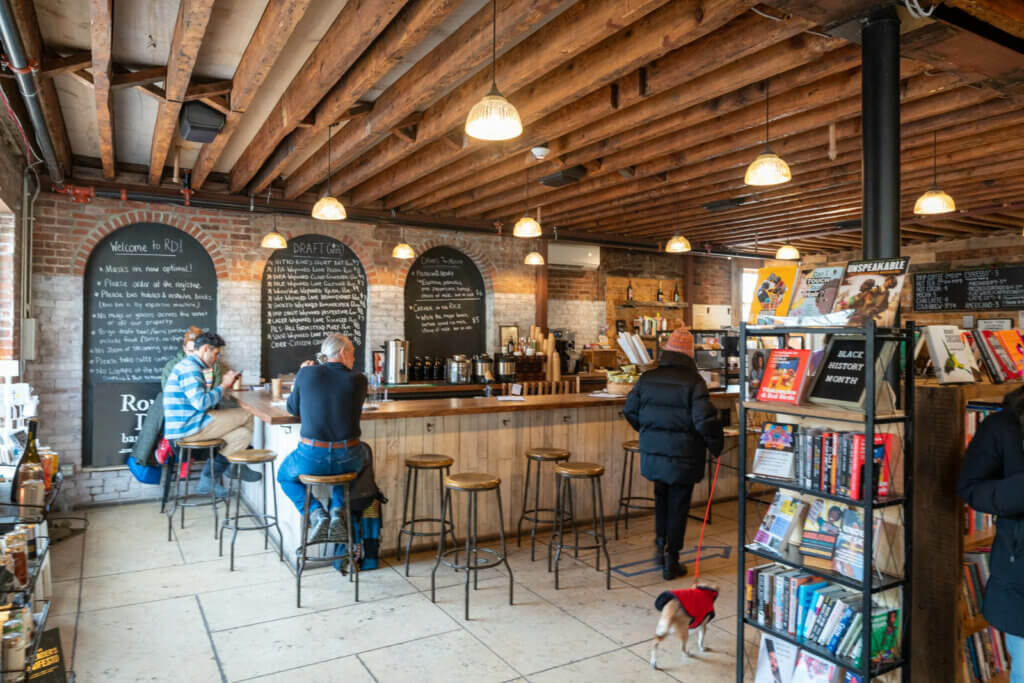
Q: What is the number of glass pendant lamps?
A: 10